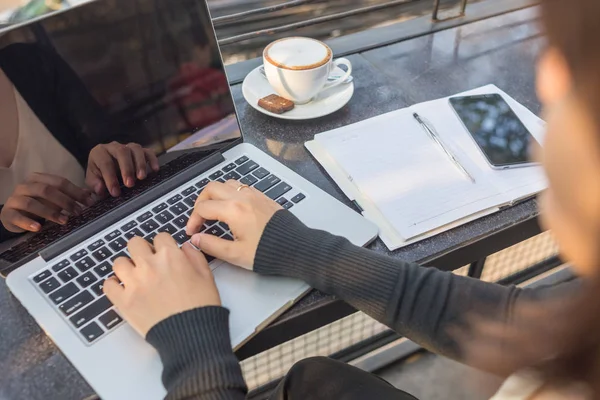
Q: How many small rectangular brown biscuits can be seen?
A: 1